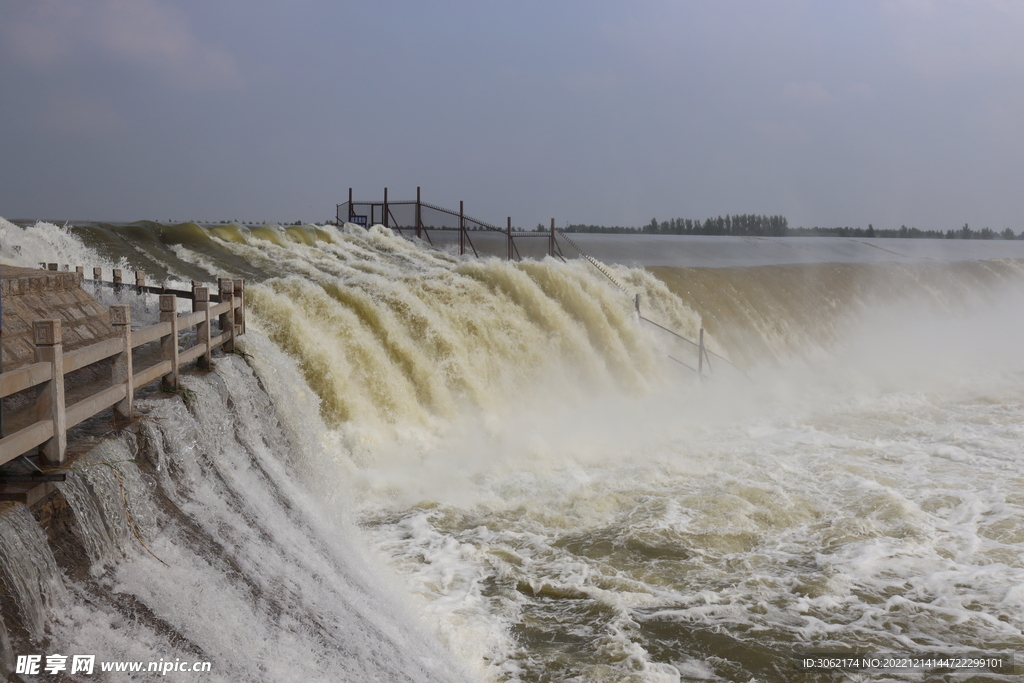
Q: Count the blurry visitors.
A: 0